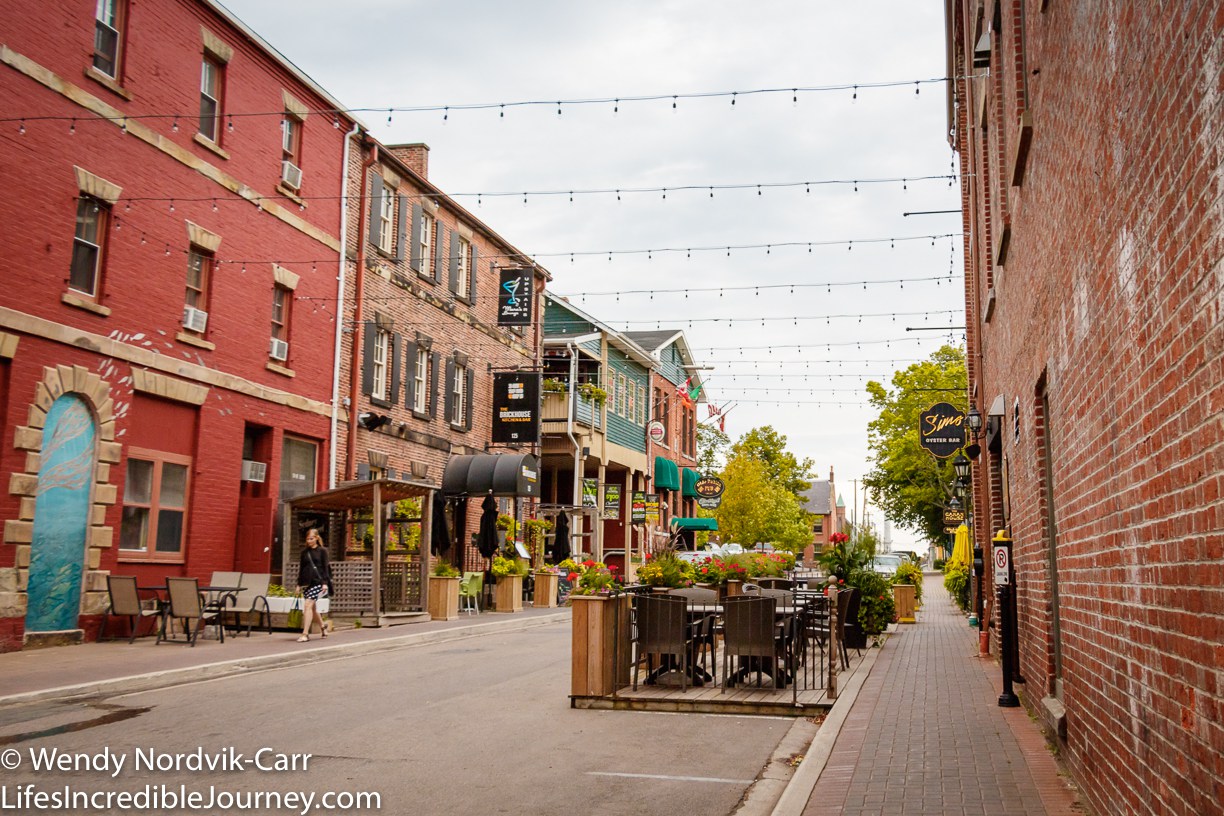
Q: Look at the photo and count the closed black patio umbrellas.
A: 3